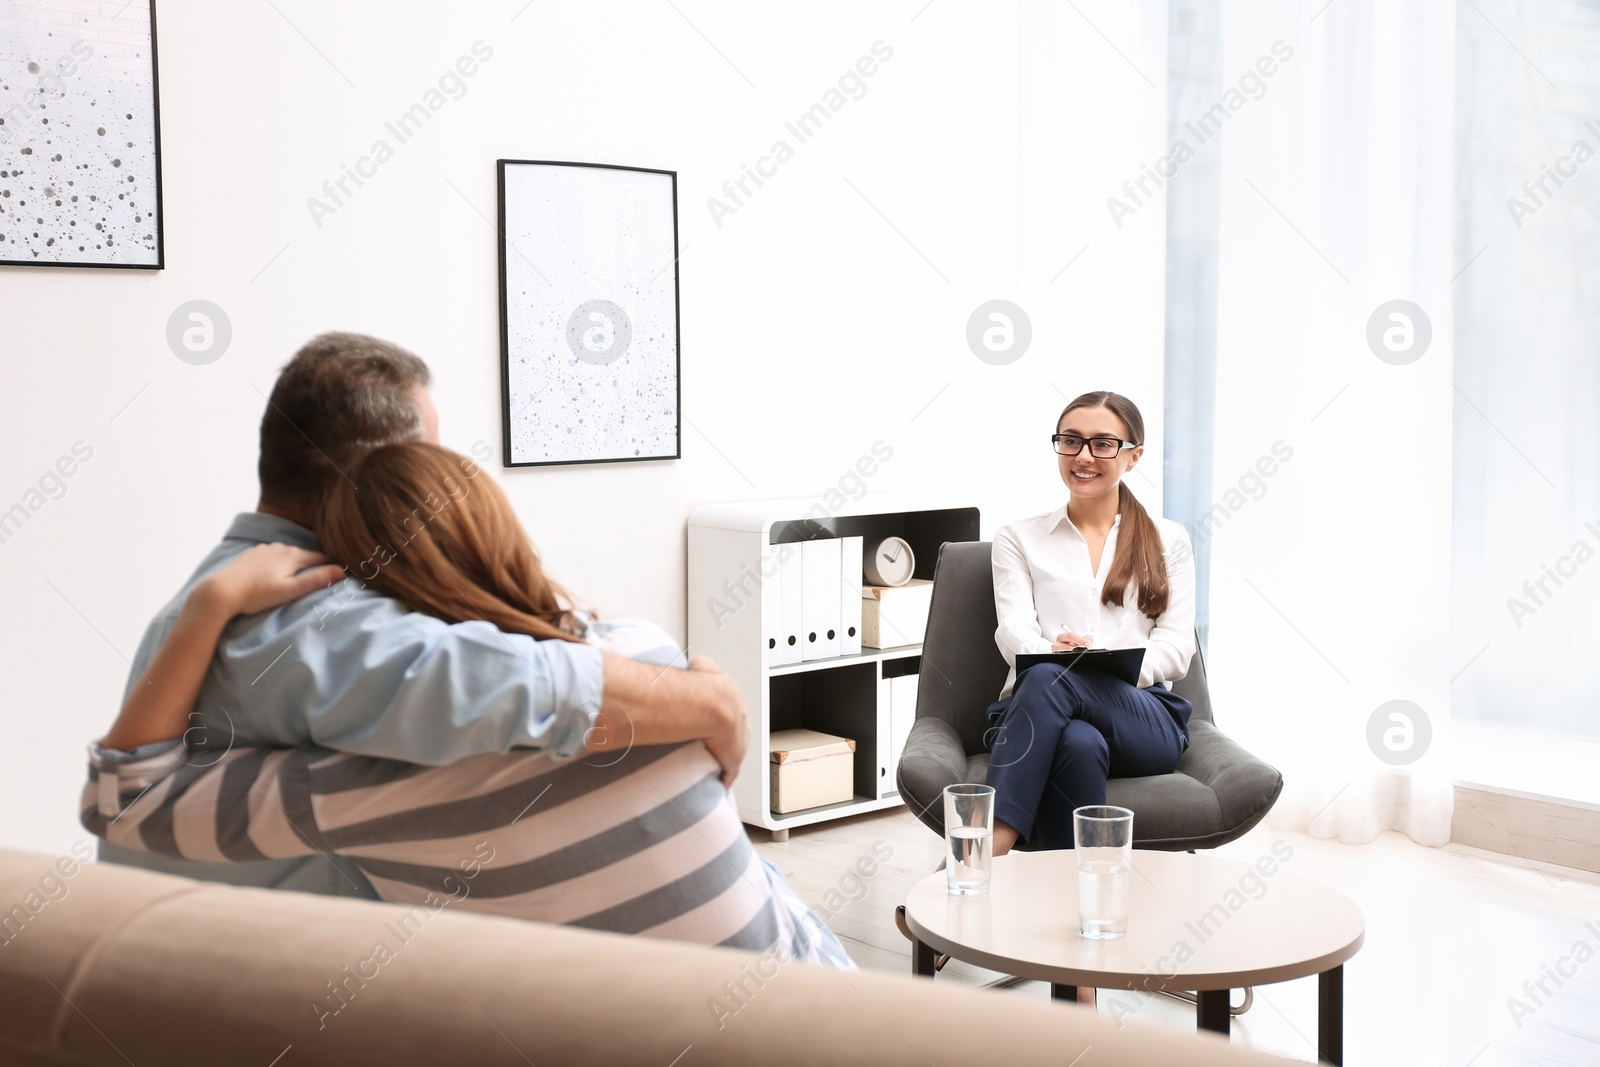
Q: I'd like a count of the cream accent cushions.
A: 0